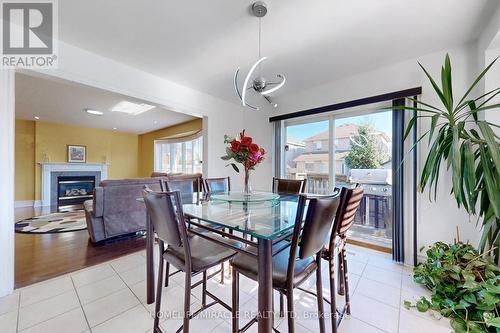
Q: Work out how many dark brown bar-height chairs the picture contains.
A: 6